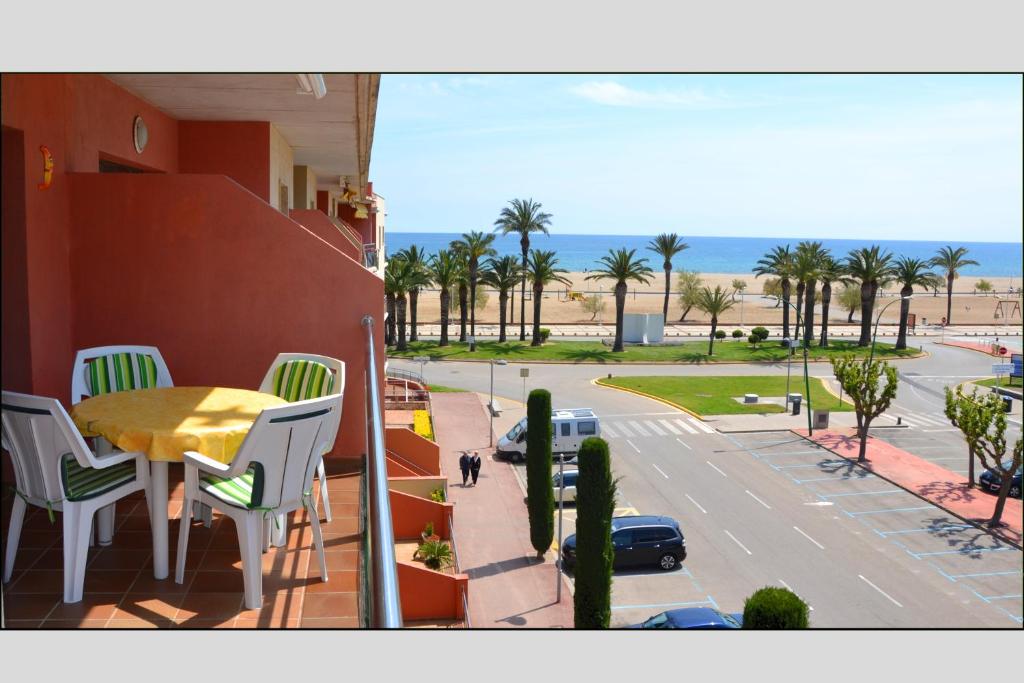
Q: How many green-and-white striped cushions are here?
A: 4